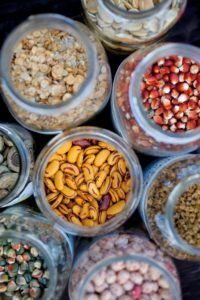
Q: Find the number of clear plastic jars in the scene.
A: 8